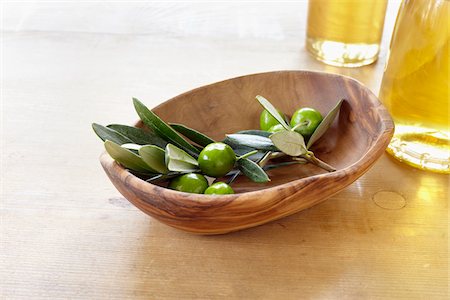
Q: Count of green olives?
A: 6